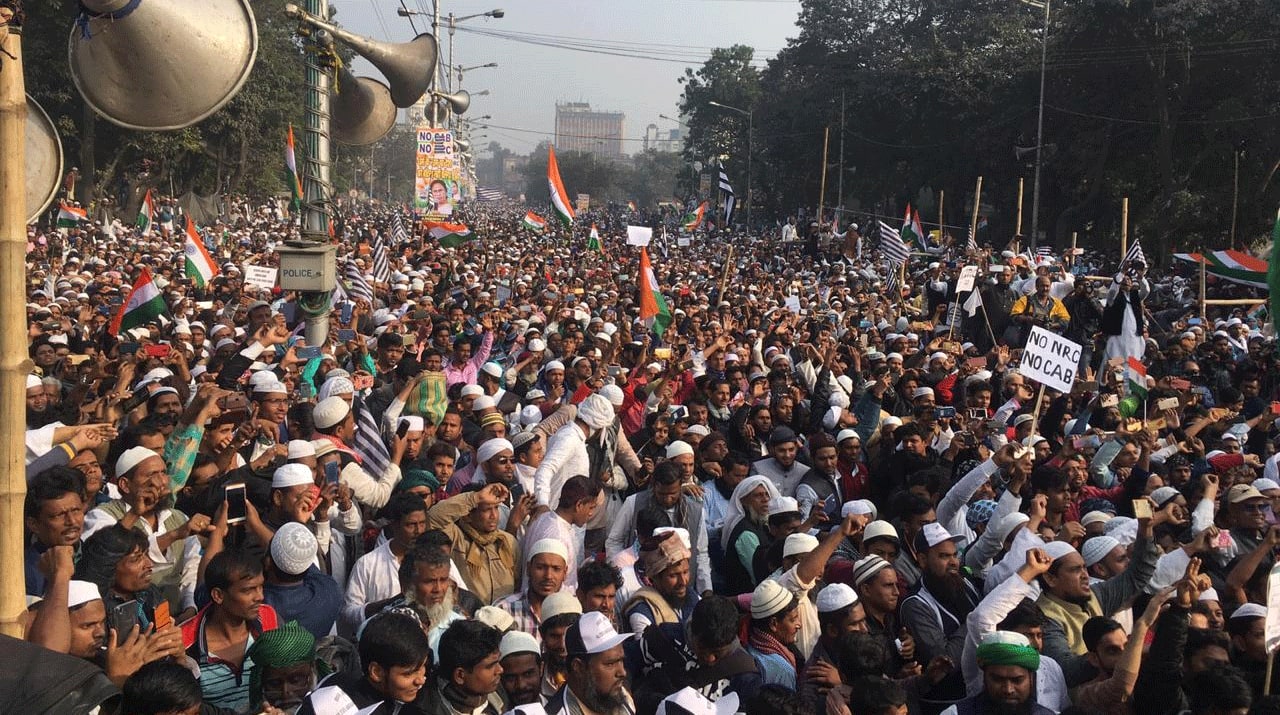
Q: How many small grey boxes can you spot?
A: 1